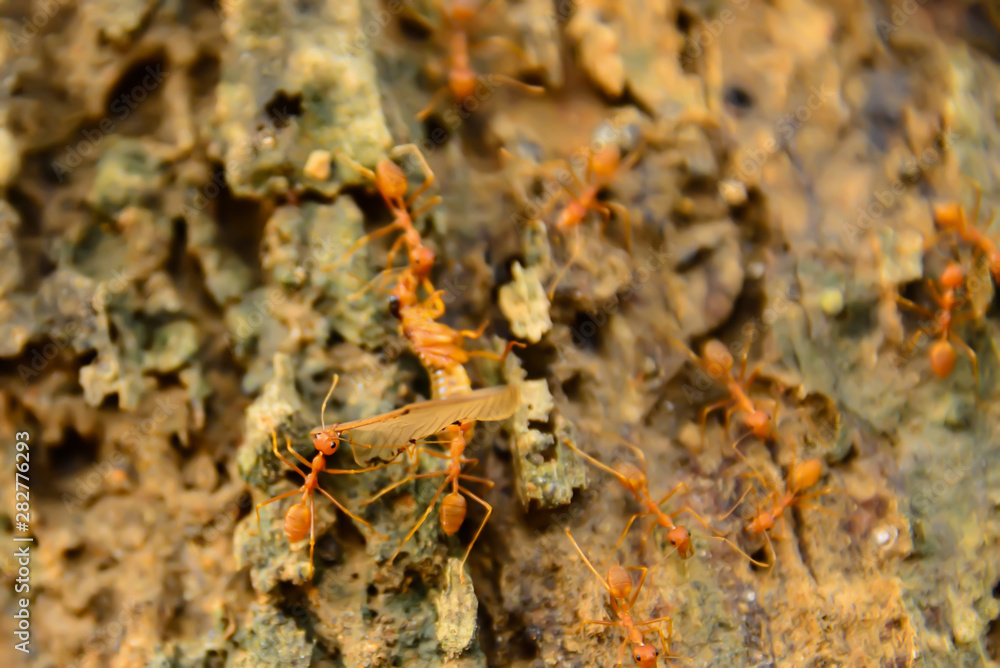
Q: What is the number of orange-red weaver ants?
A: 11